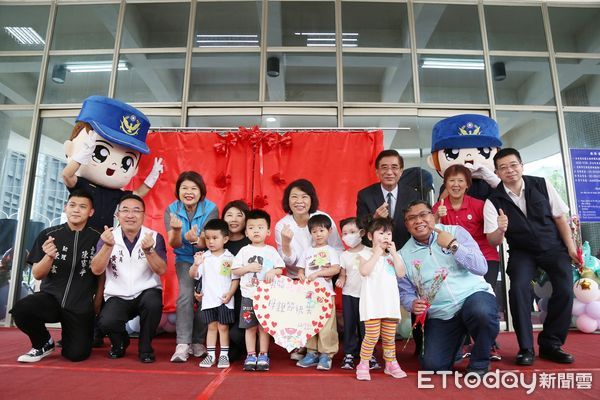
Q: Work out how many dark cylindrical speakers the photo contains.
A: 3